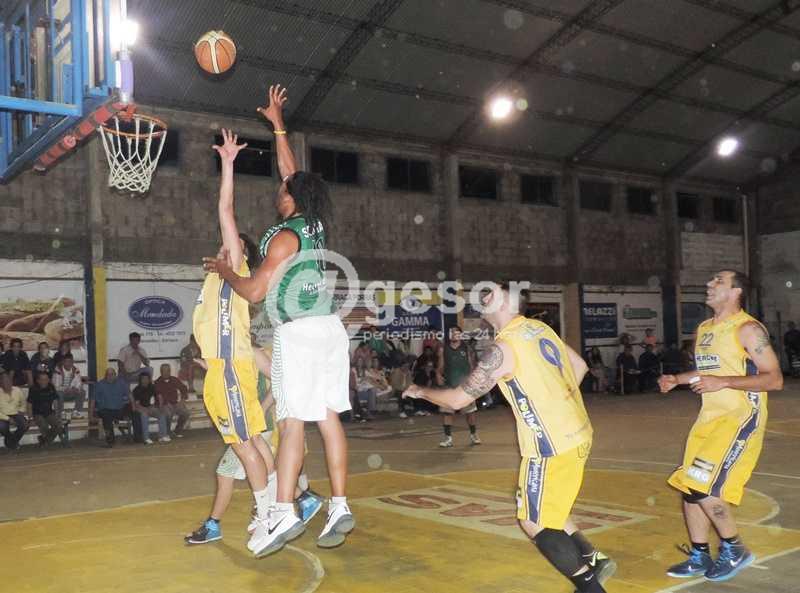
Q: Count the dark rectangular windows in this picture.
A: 10